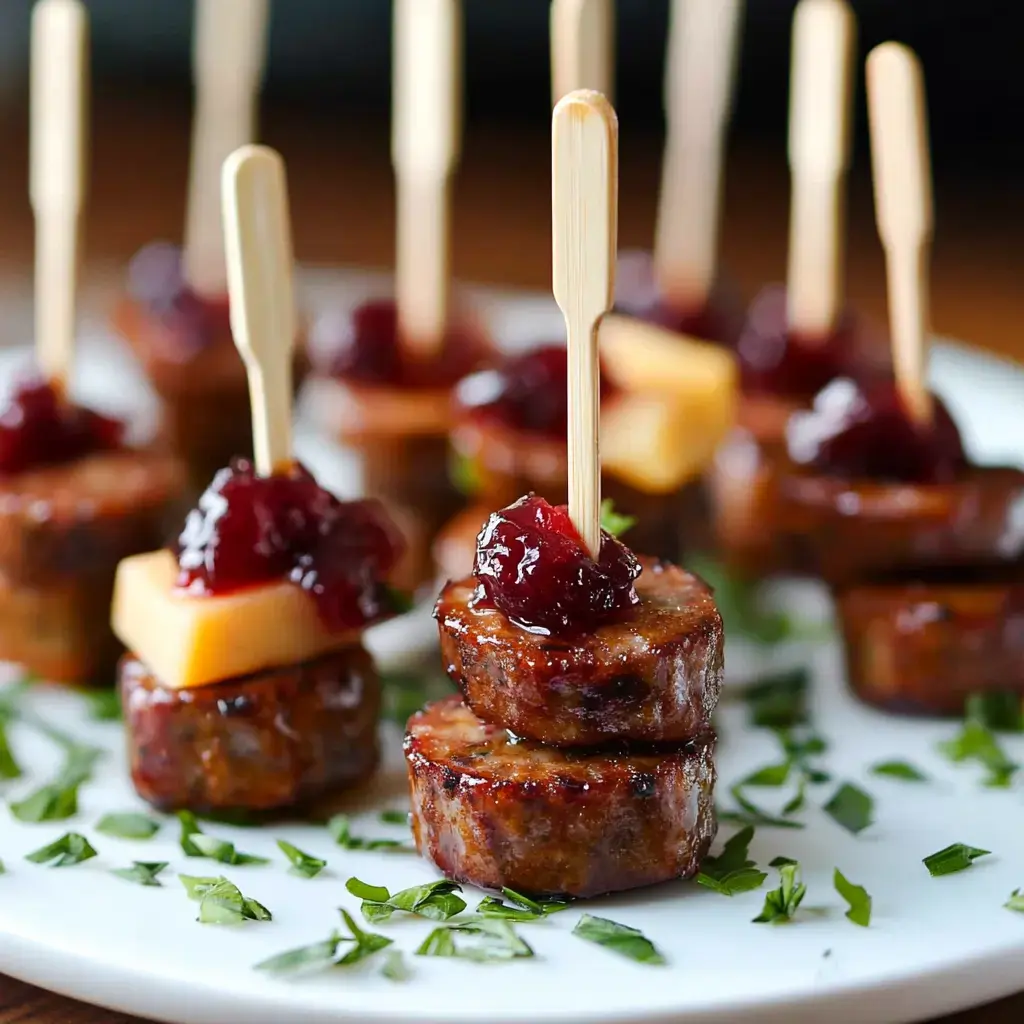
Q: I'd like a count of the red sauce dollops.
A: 9